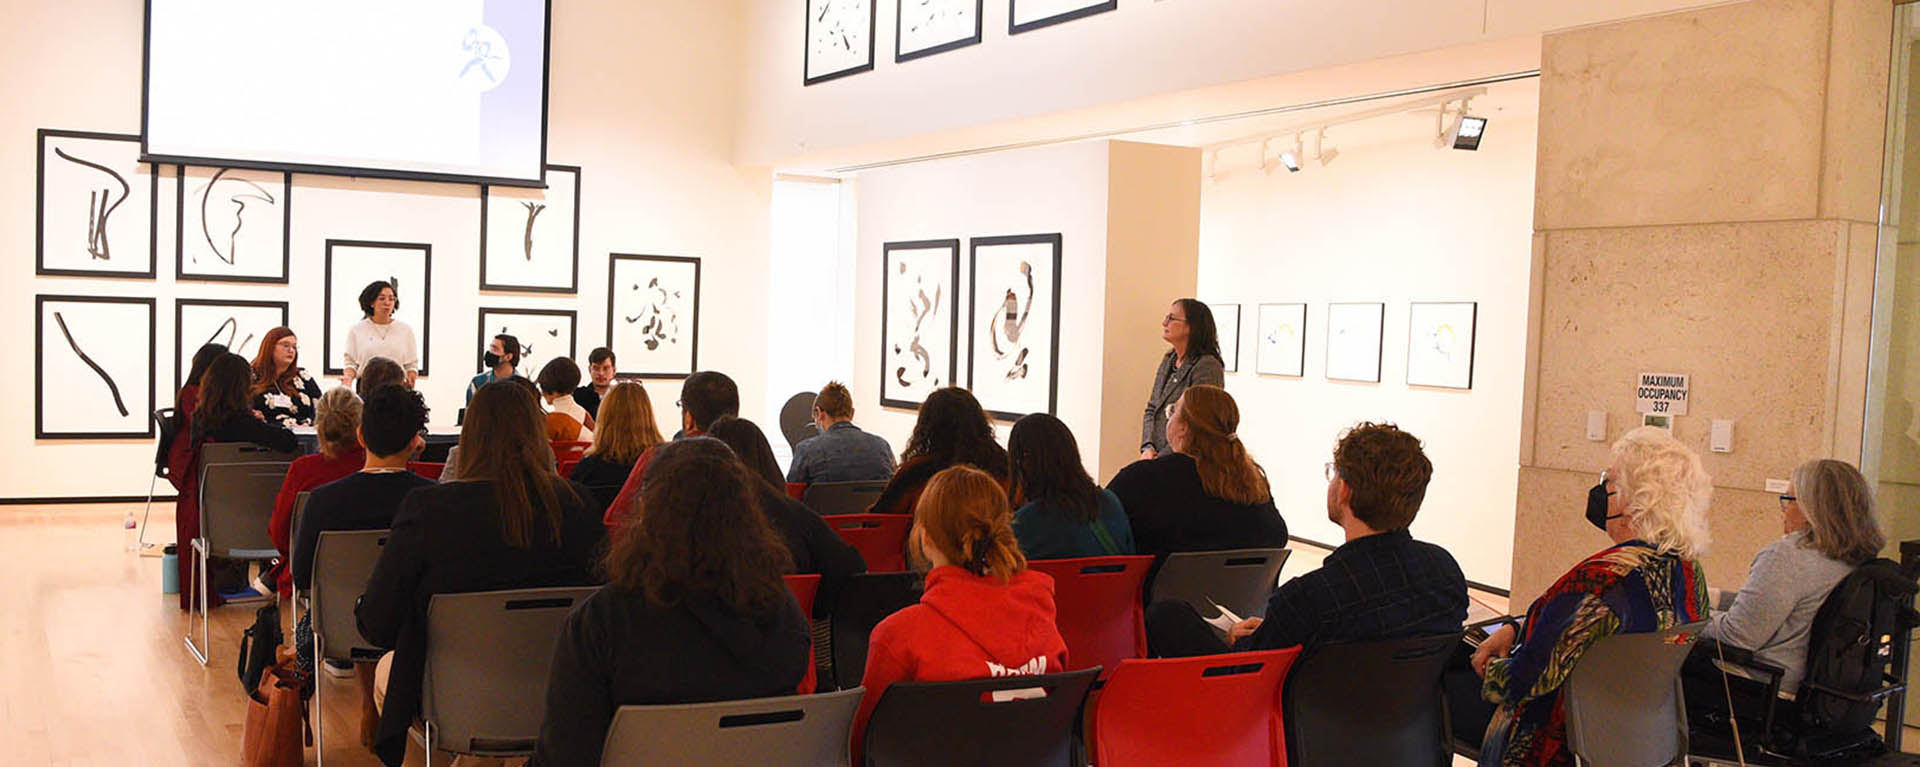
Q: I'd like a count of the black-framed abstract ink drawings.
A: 13